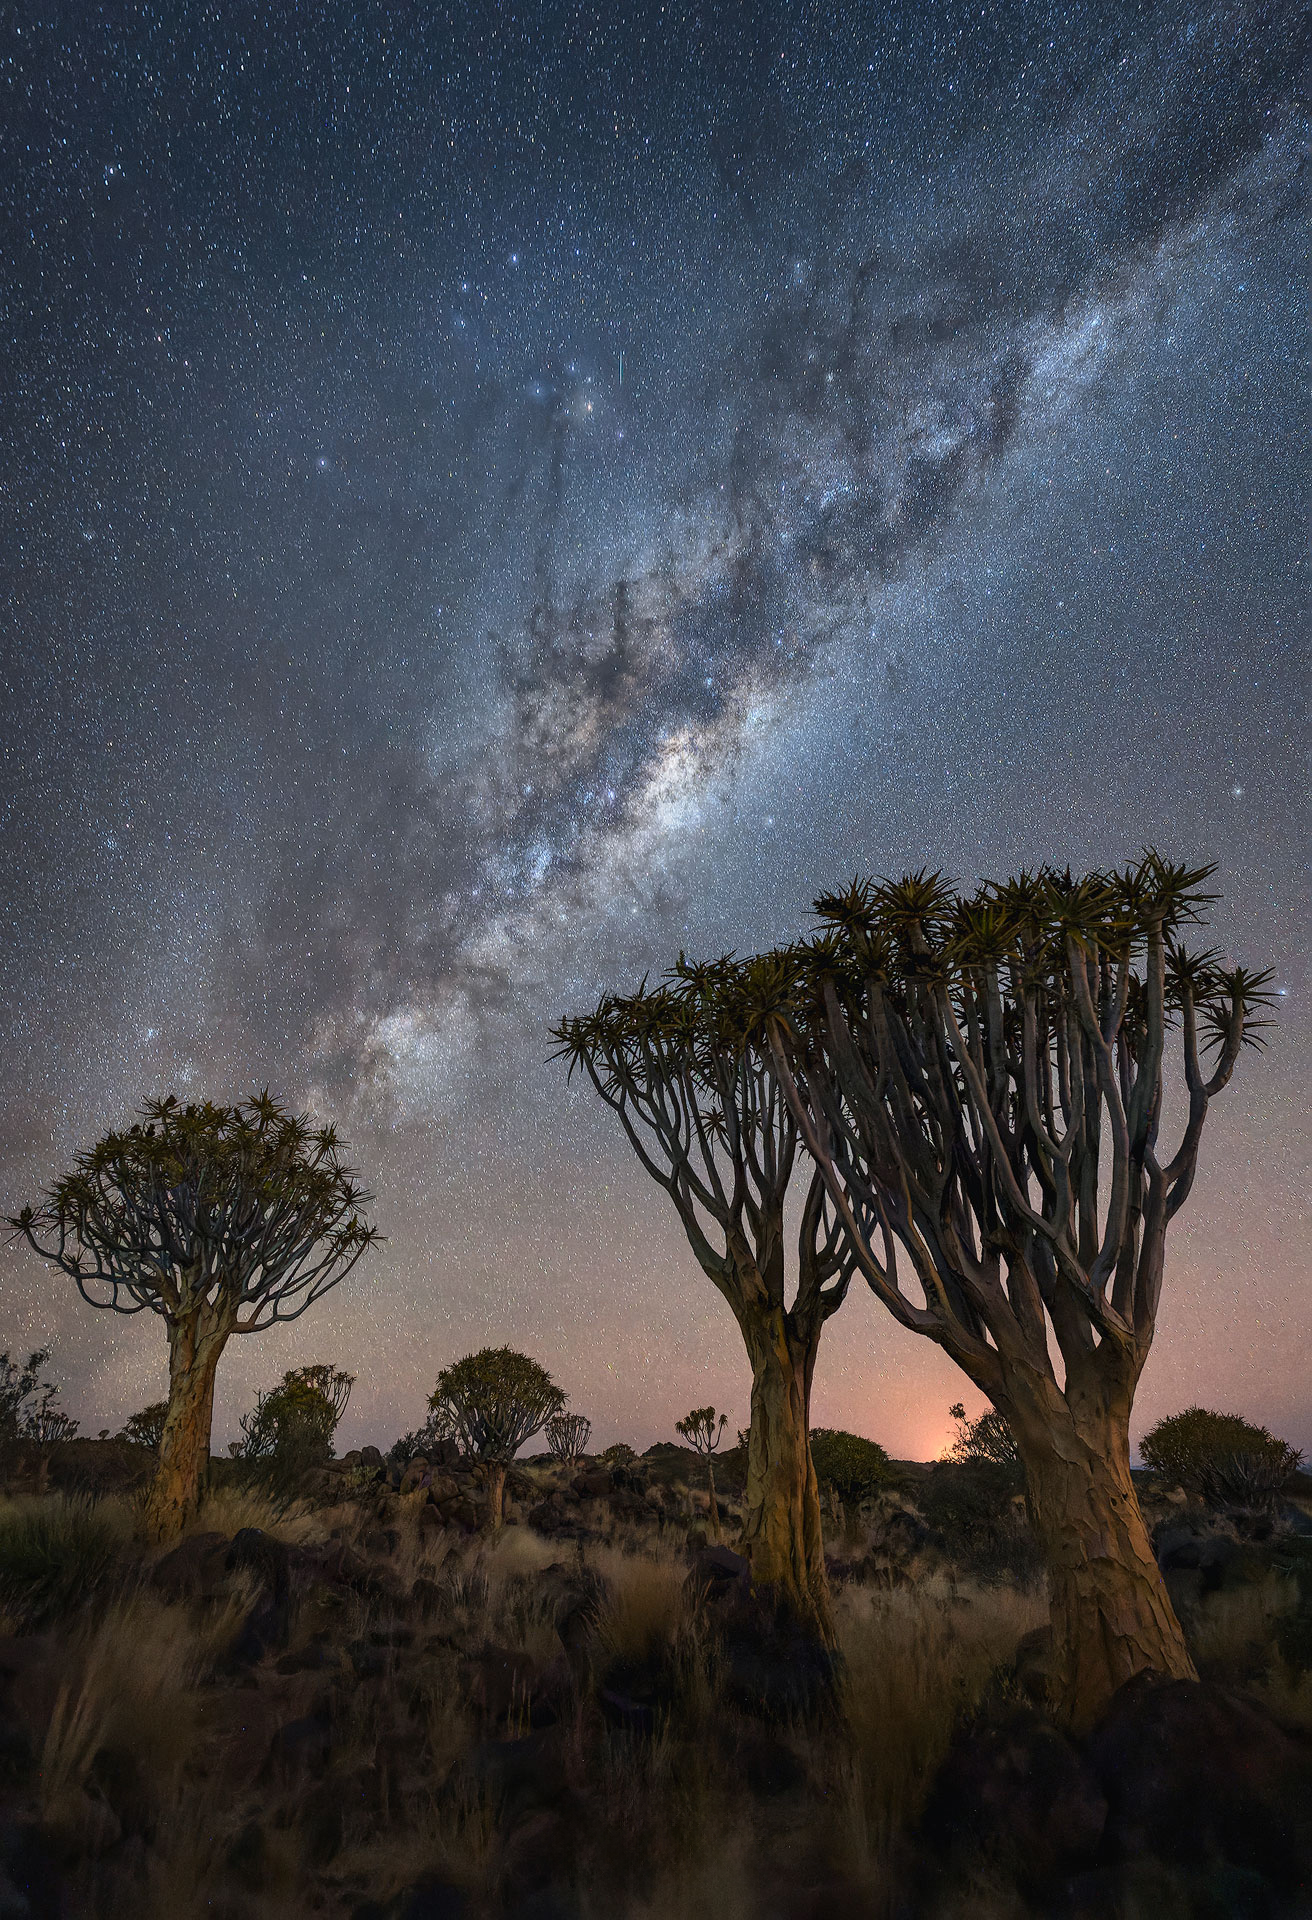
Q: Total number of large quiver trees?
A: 3